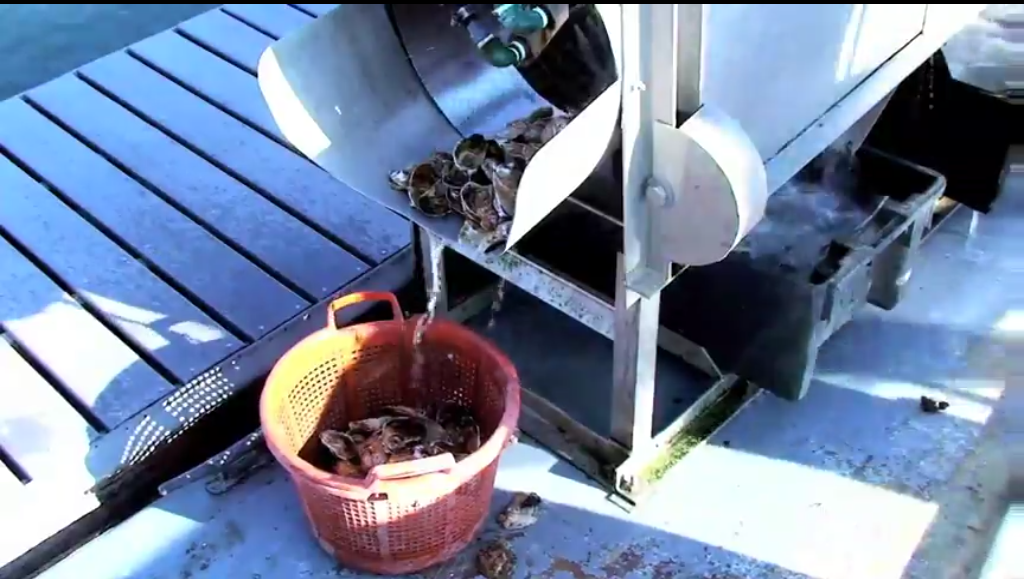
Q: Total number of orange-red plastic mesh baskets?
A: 1